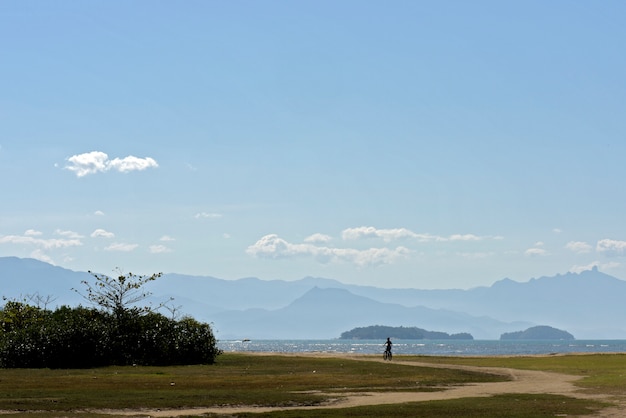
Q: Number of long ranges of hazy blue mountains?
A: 2